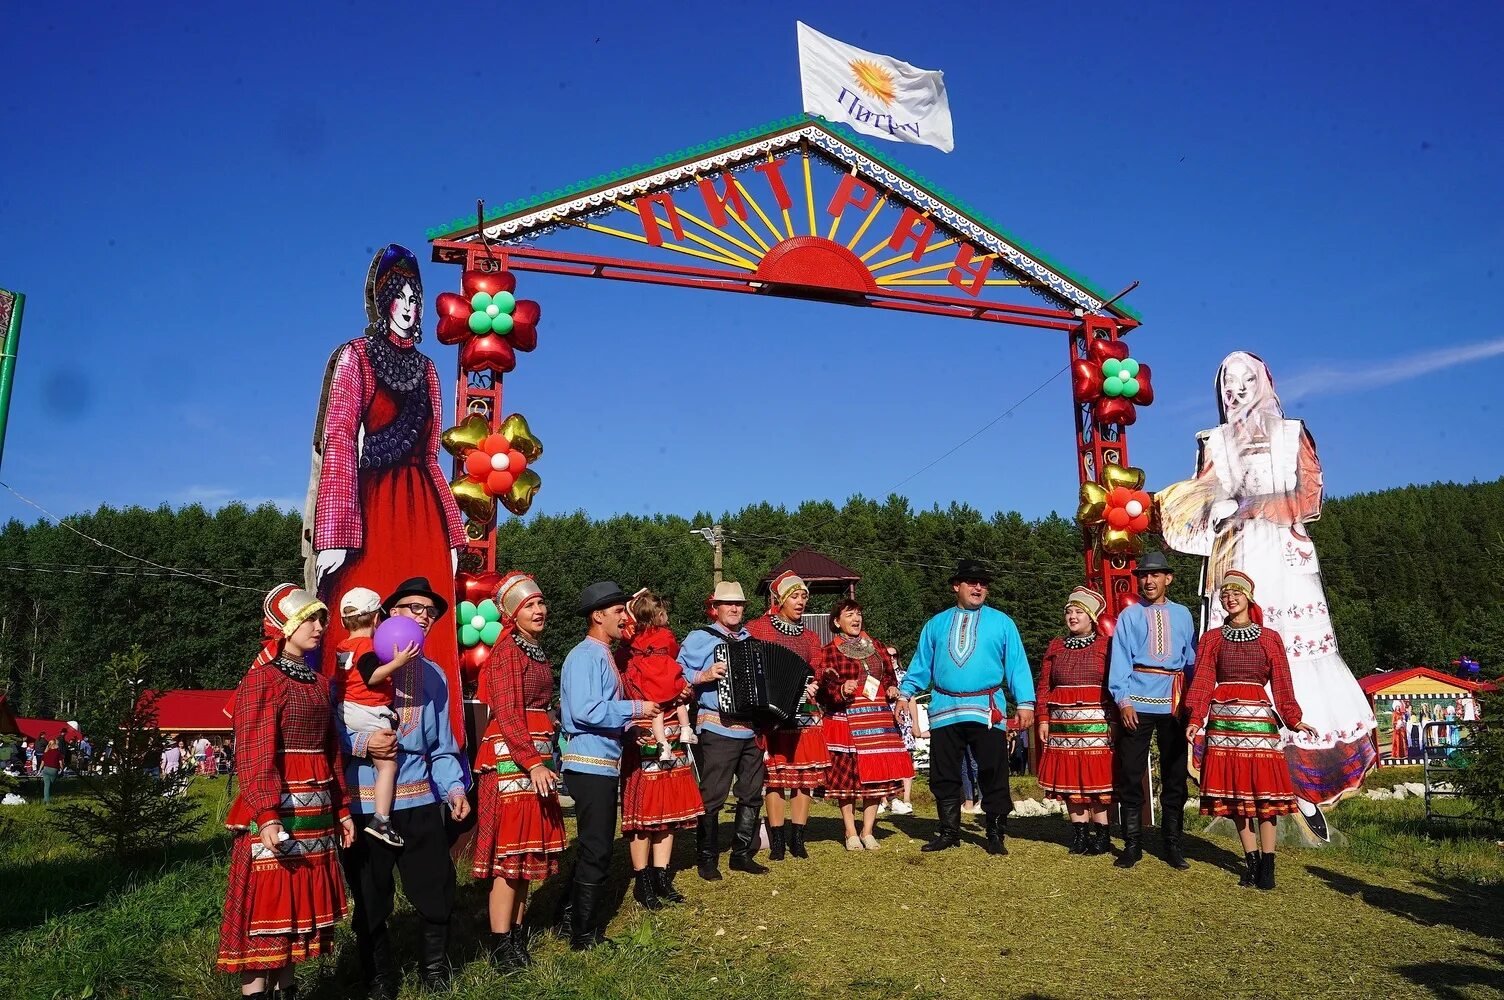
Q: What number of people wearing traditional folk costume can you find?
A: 12